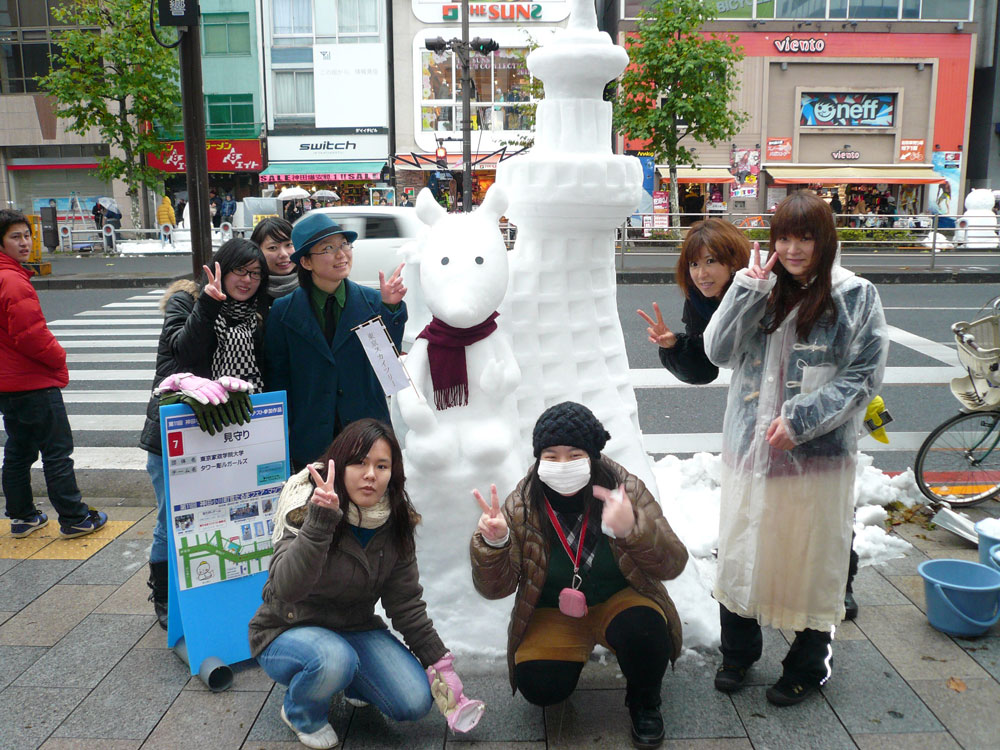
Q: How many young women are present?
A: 7